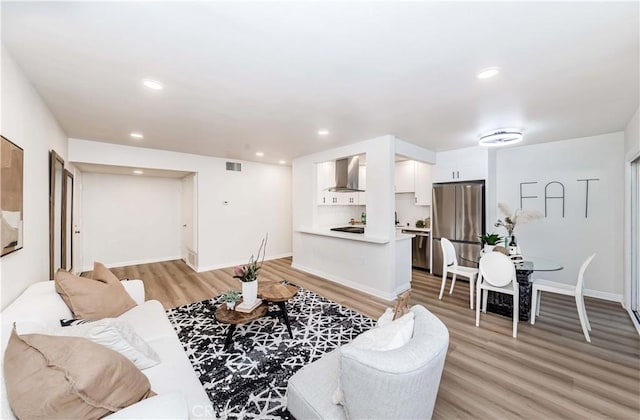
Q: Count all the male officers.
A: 0